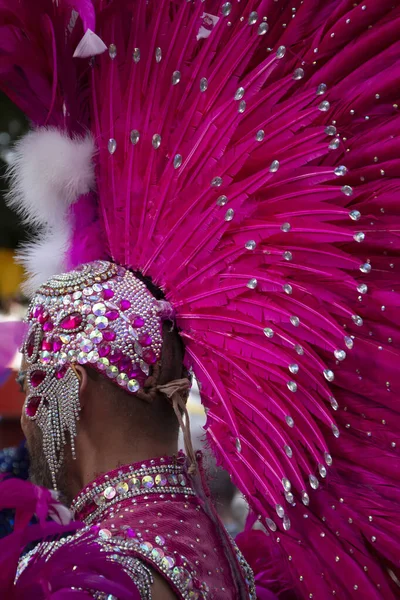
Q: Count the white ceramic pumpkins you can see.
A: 0